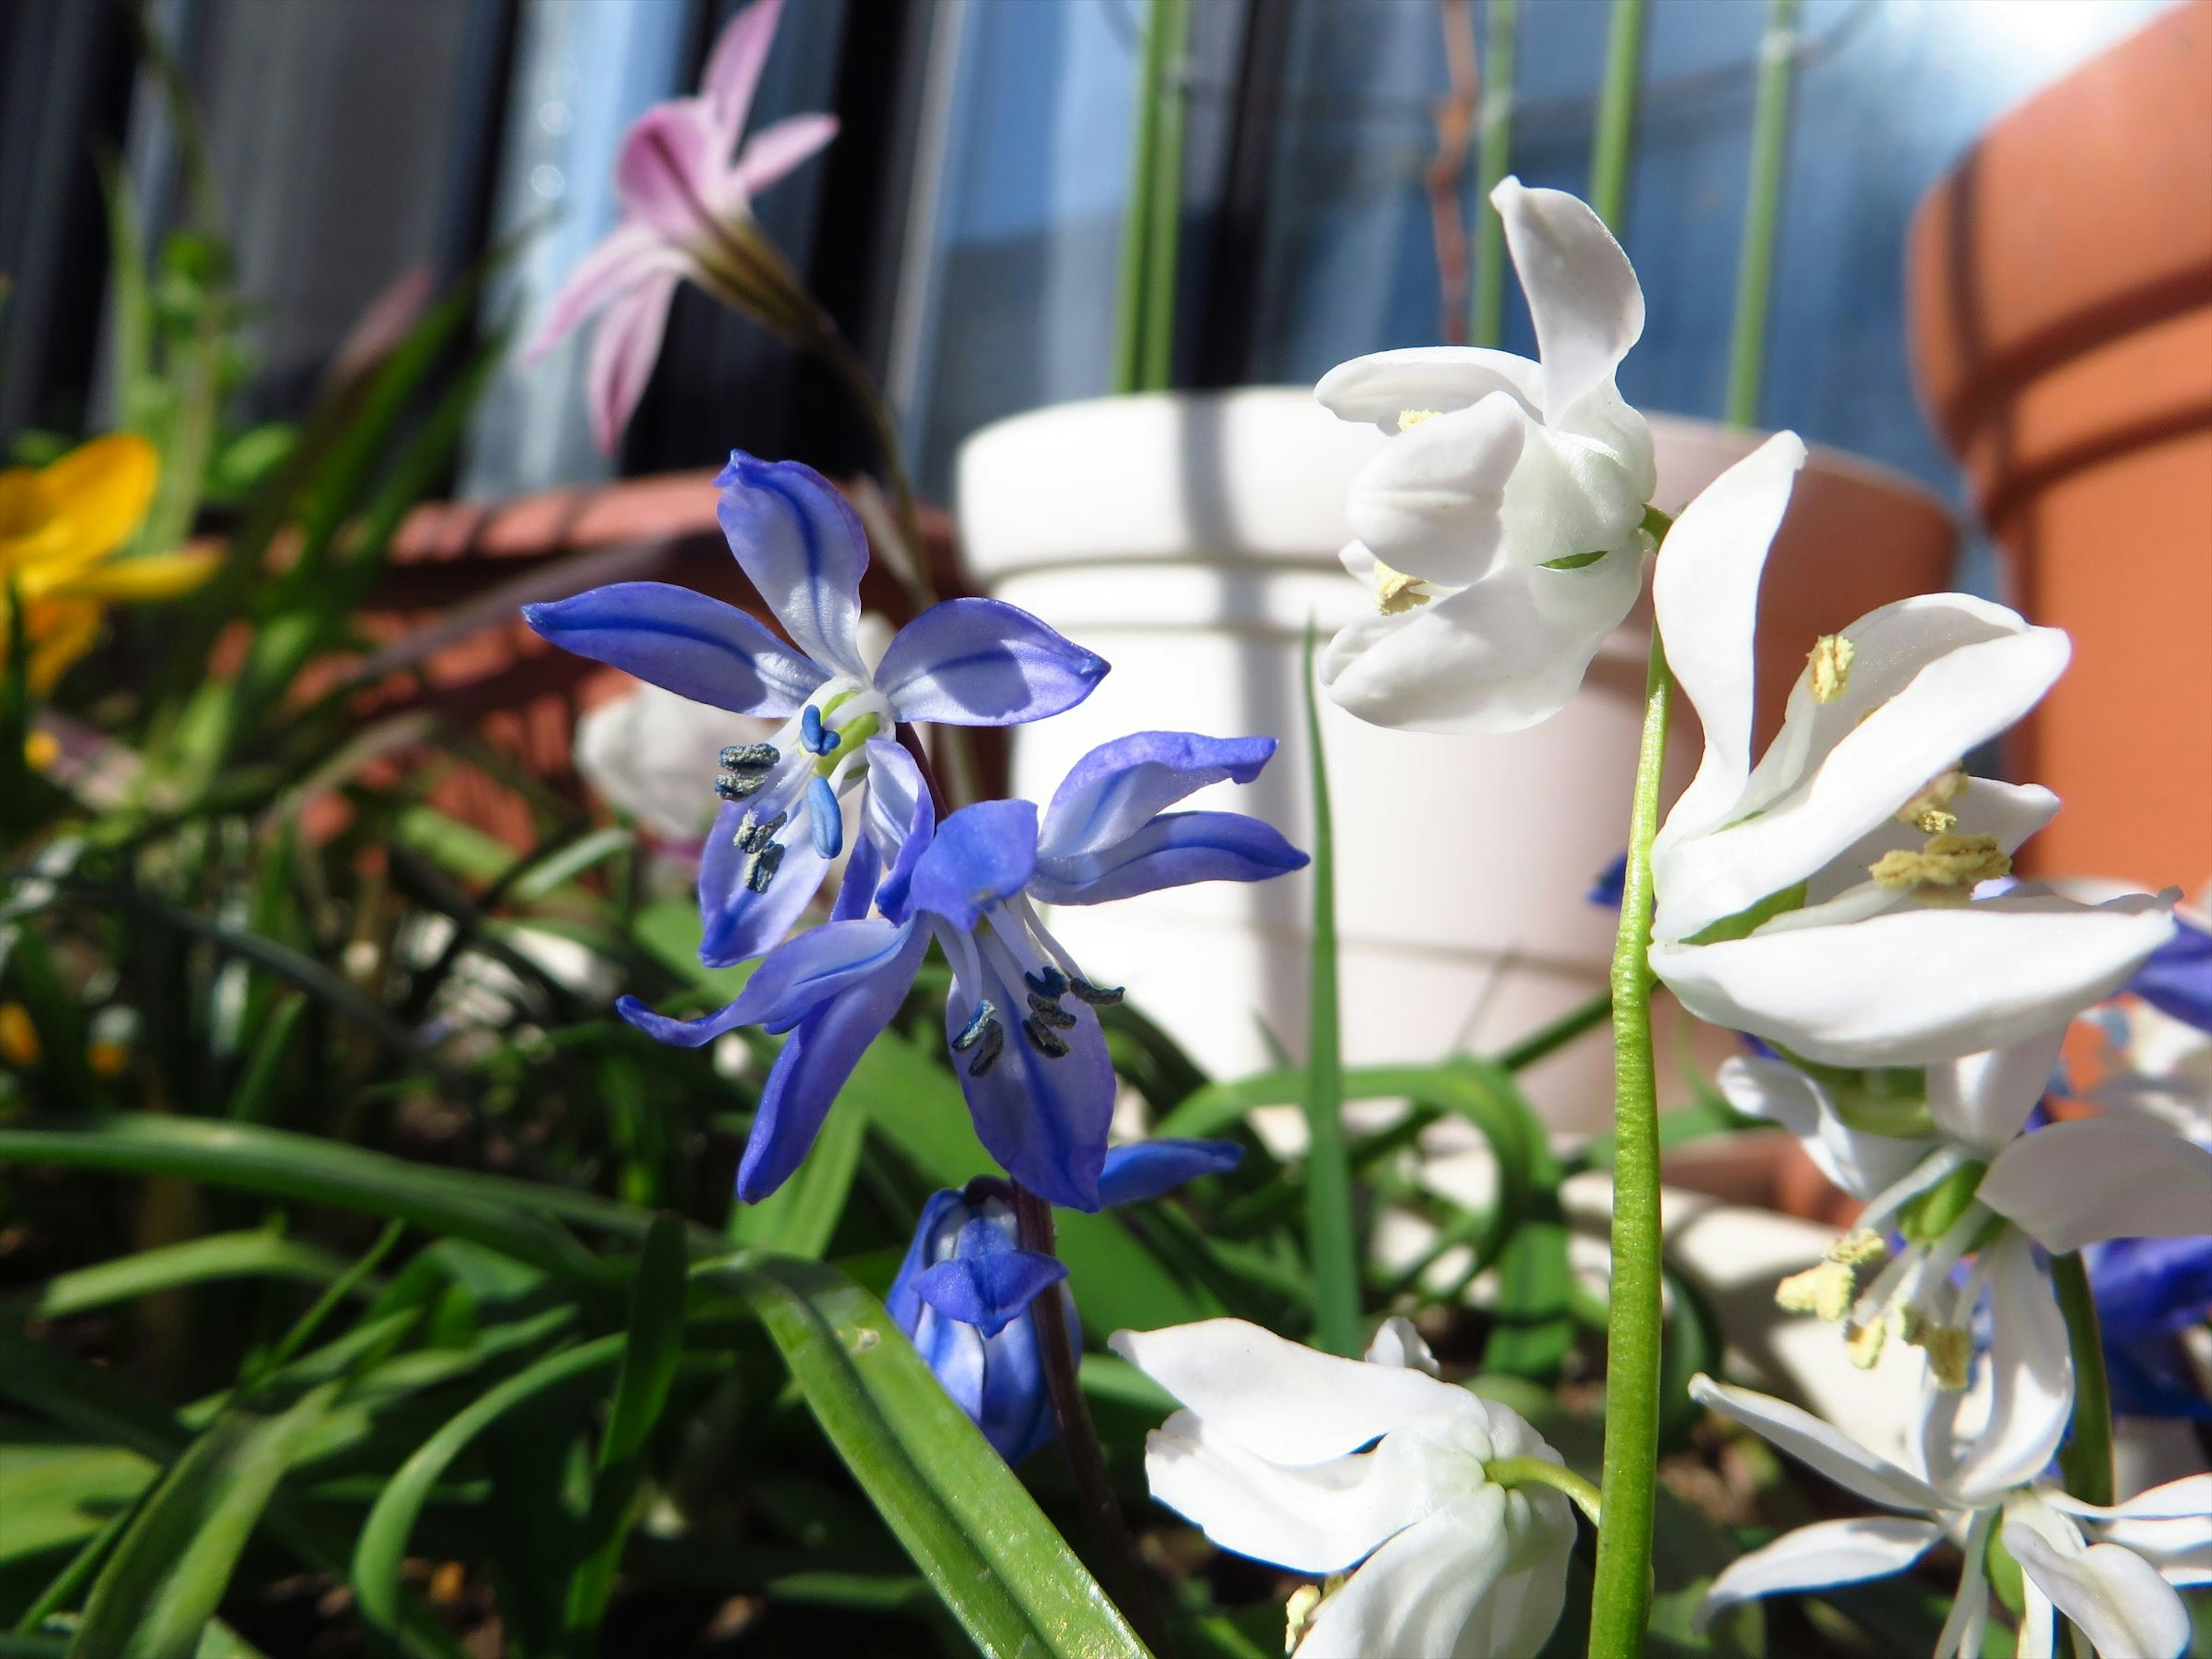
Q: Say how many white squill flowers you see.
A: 5